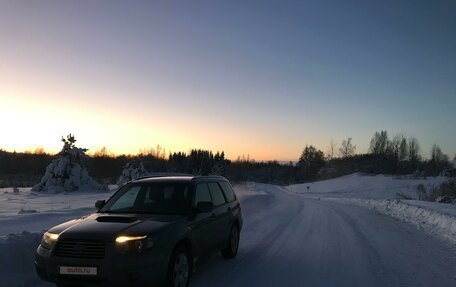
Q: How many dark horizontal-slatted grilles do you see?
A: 1